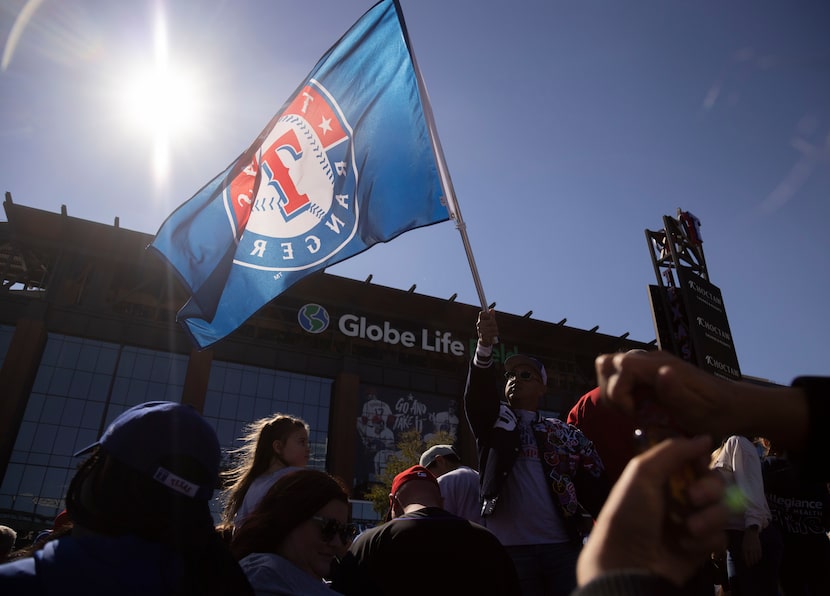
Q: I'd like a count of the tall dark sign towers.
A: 1